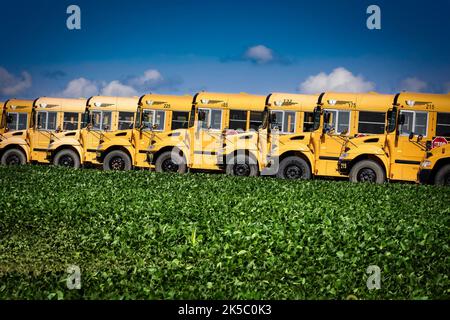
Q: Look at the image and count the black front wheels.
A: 8